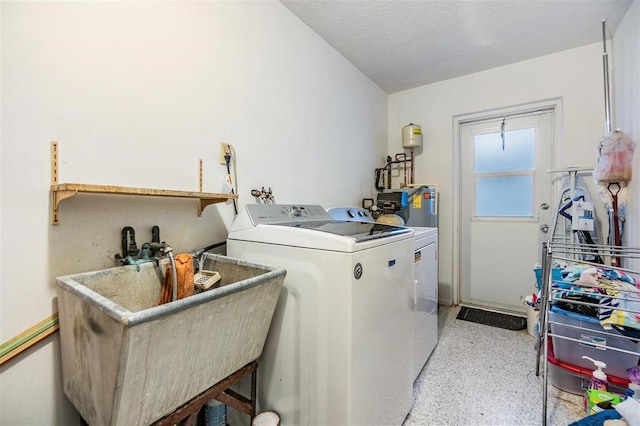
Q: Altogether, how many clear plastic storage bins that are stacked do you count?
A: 2